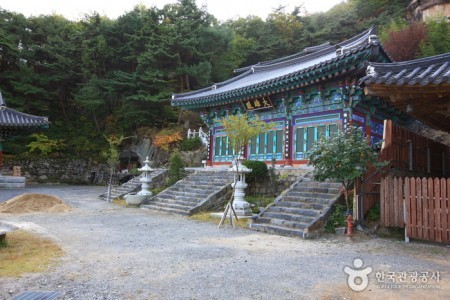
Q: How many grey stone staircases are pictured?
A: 3